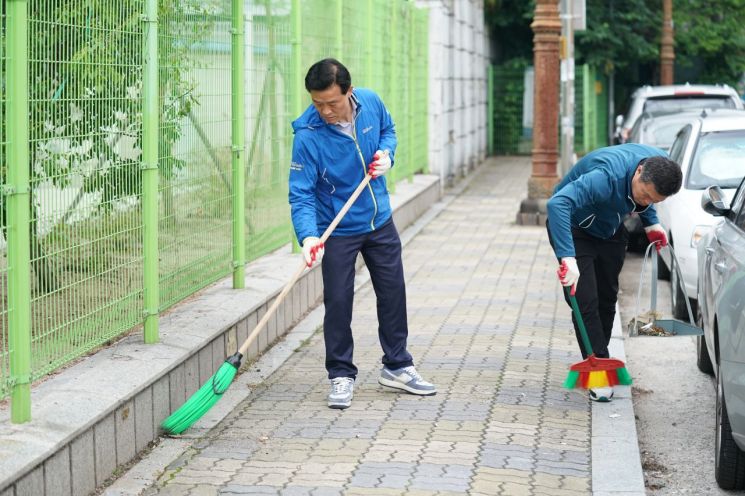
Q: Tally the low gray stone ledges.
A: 1